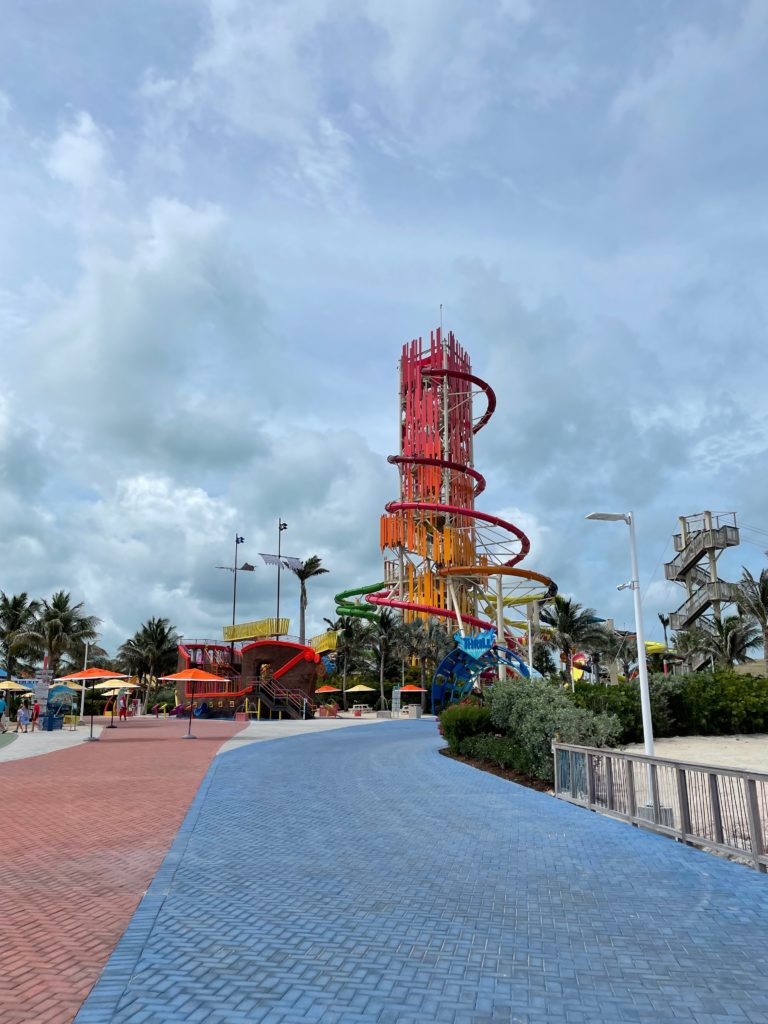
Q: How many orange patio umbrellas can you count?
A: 4